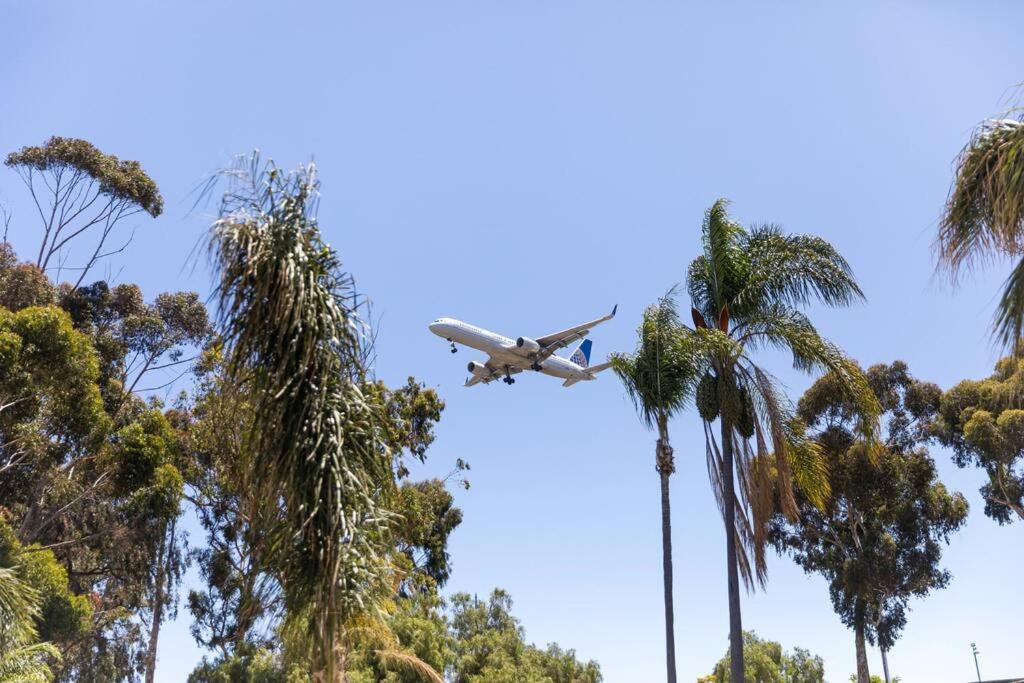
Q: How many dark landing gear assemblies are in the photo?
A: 3